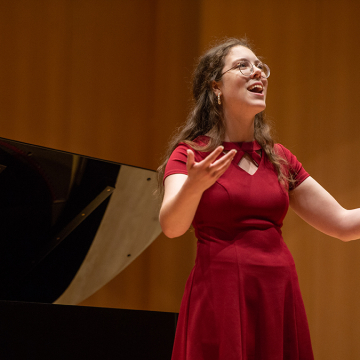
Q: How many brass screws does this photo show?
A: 3